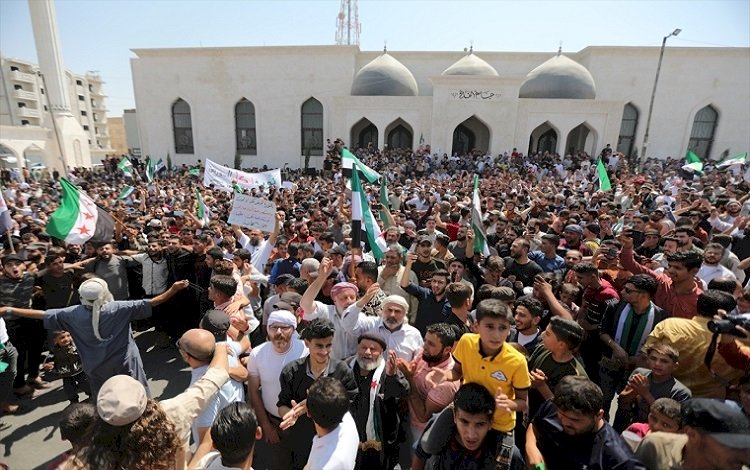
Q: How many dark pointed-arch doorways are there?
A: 5